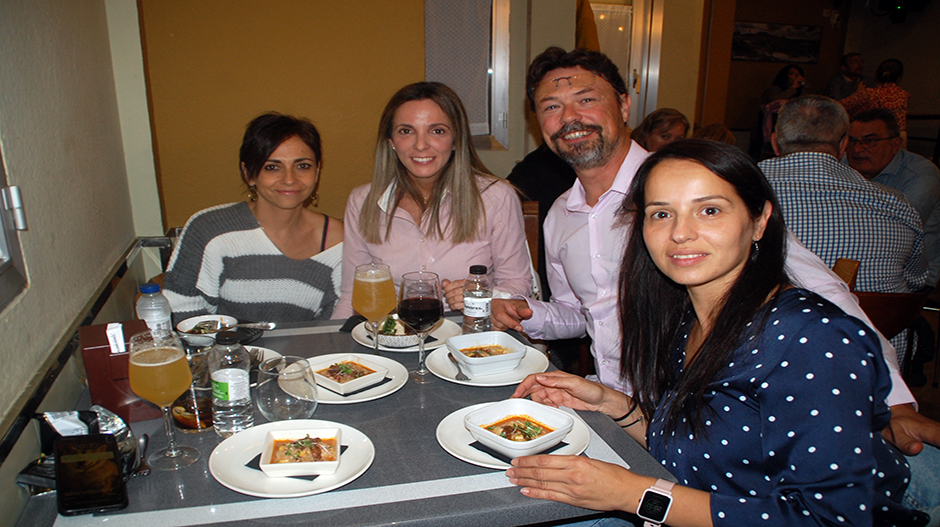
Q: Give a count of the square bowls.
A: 4